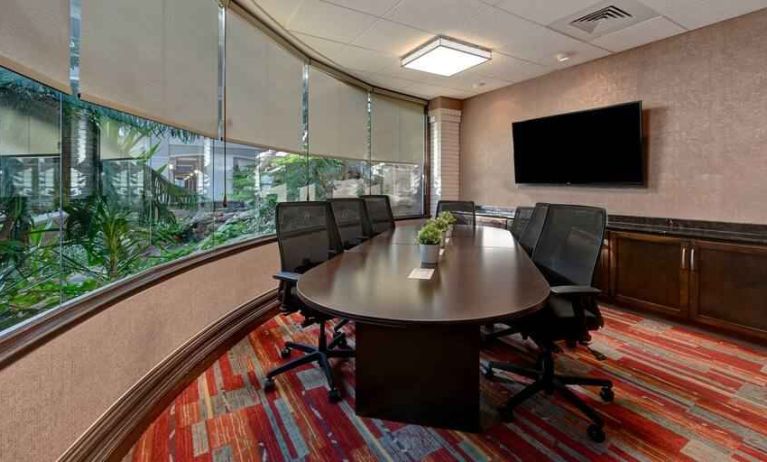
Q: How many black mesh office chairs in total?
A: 7